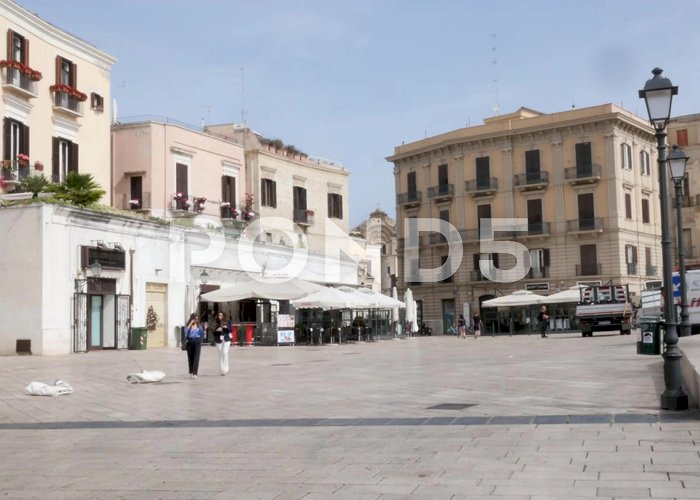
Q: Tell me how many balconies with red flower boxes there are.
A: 2